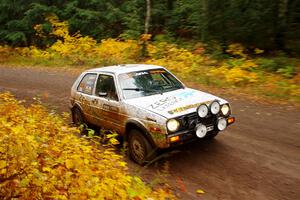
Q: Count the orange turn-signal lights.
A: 2